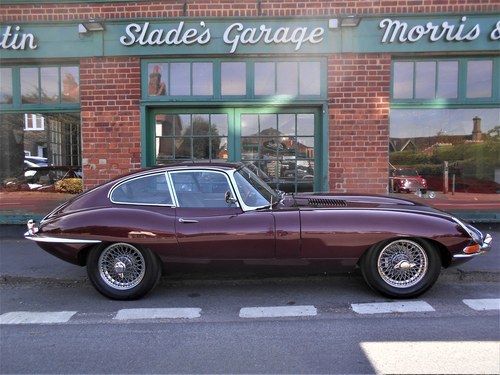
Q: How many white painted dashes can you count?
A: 5